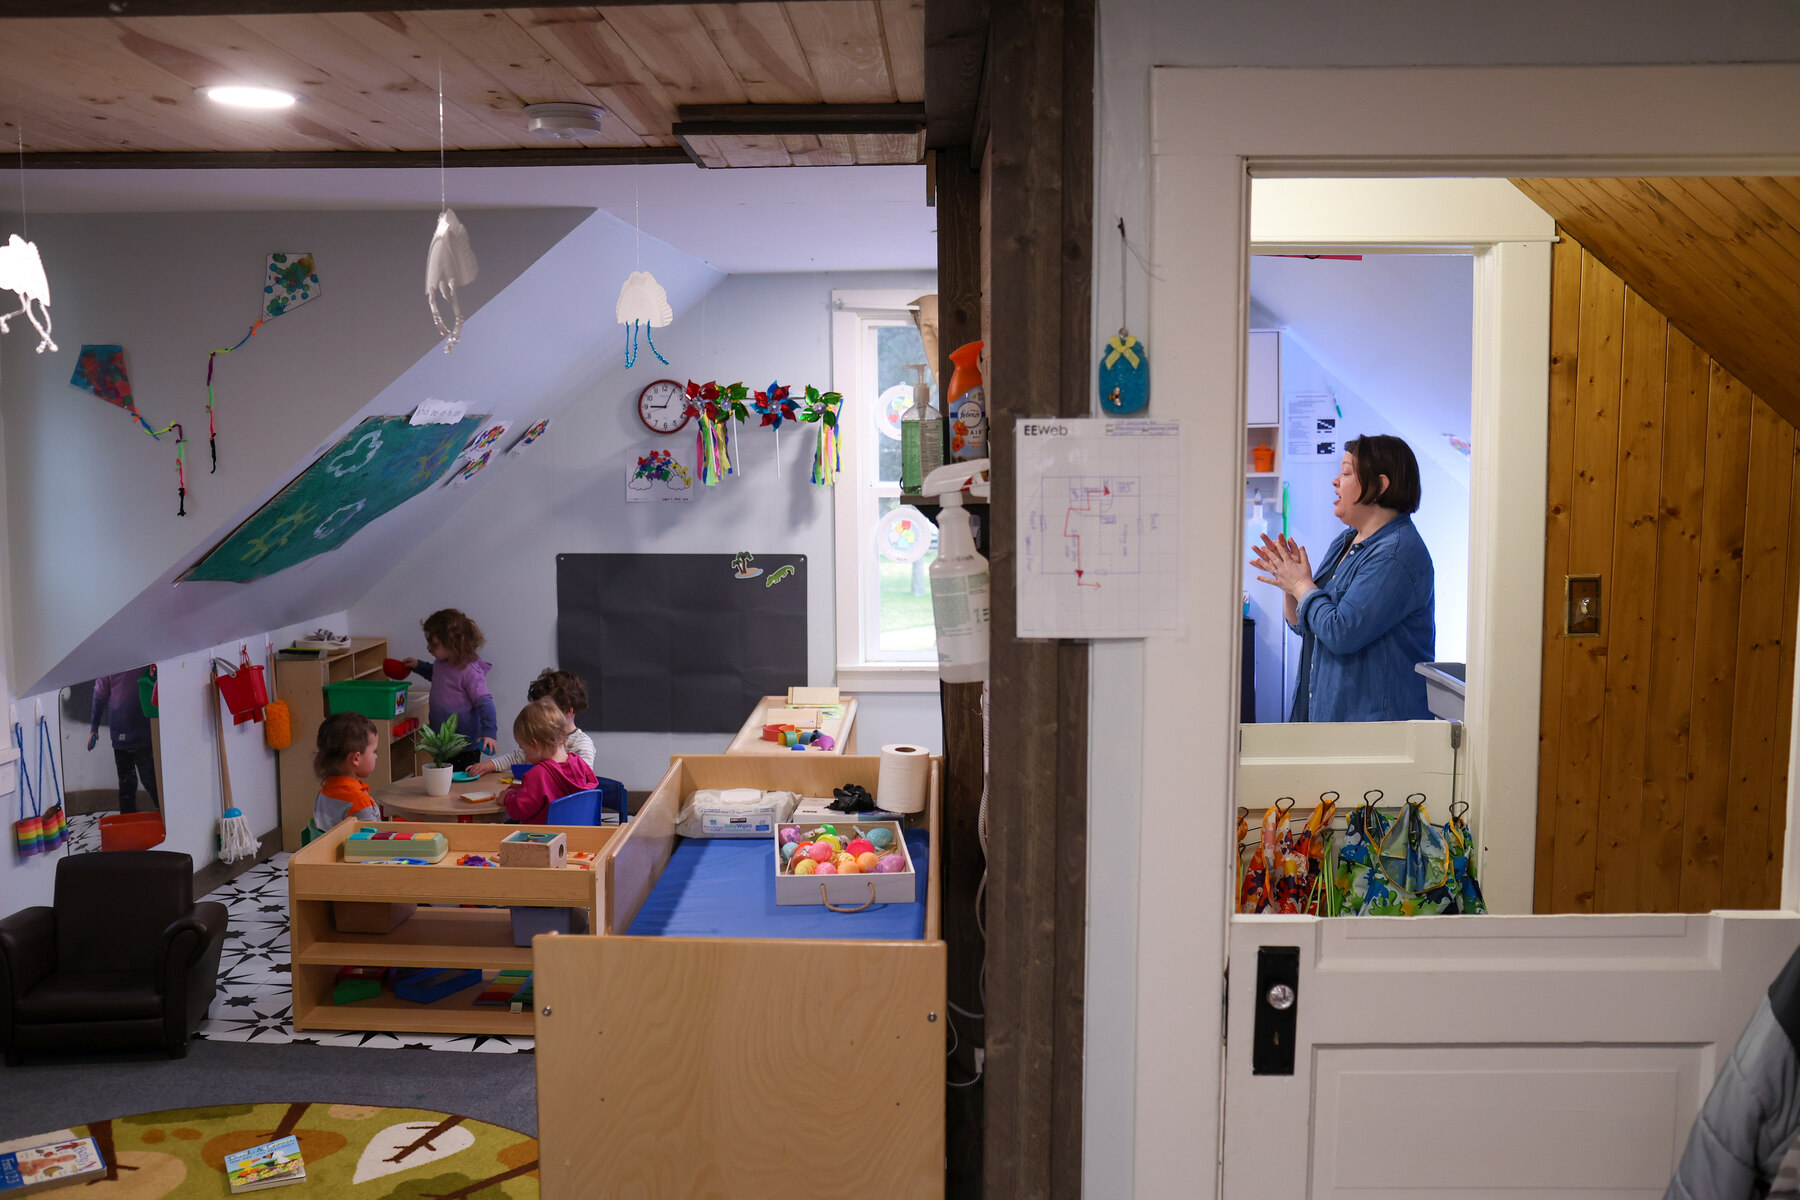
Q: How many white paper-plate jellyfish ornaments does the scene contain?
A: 3